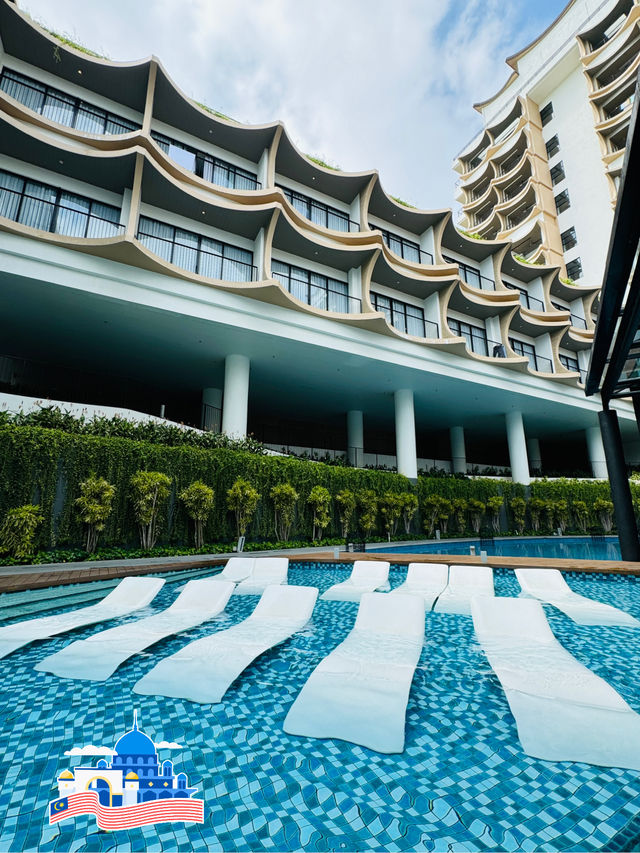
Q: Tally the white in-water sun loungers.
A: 11